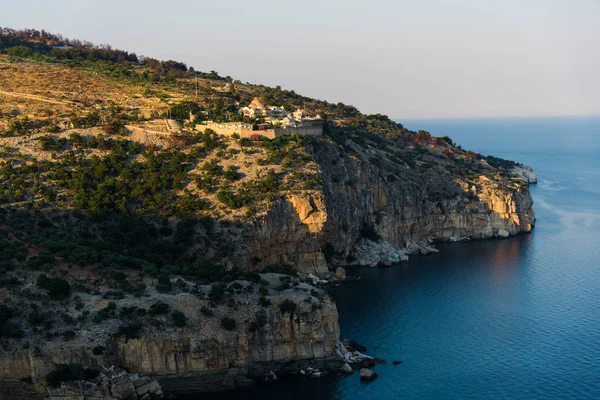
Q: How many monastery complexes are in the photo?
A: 1